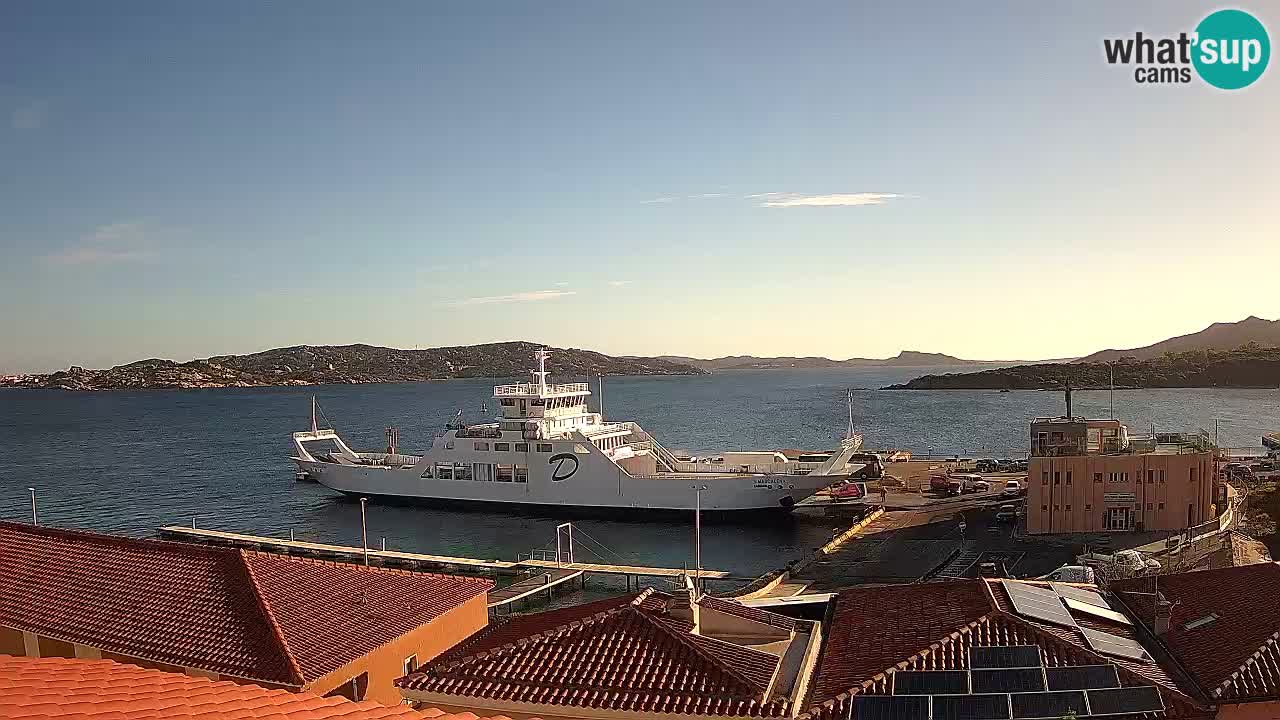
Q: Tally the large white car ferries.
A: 1